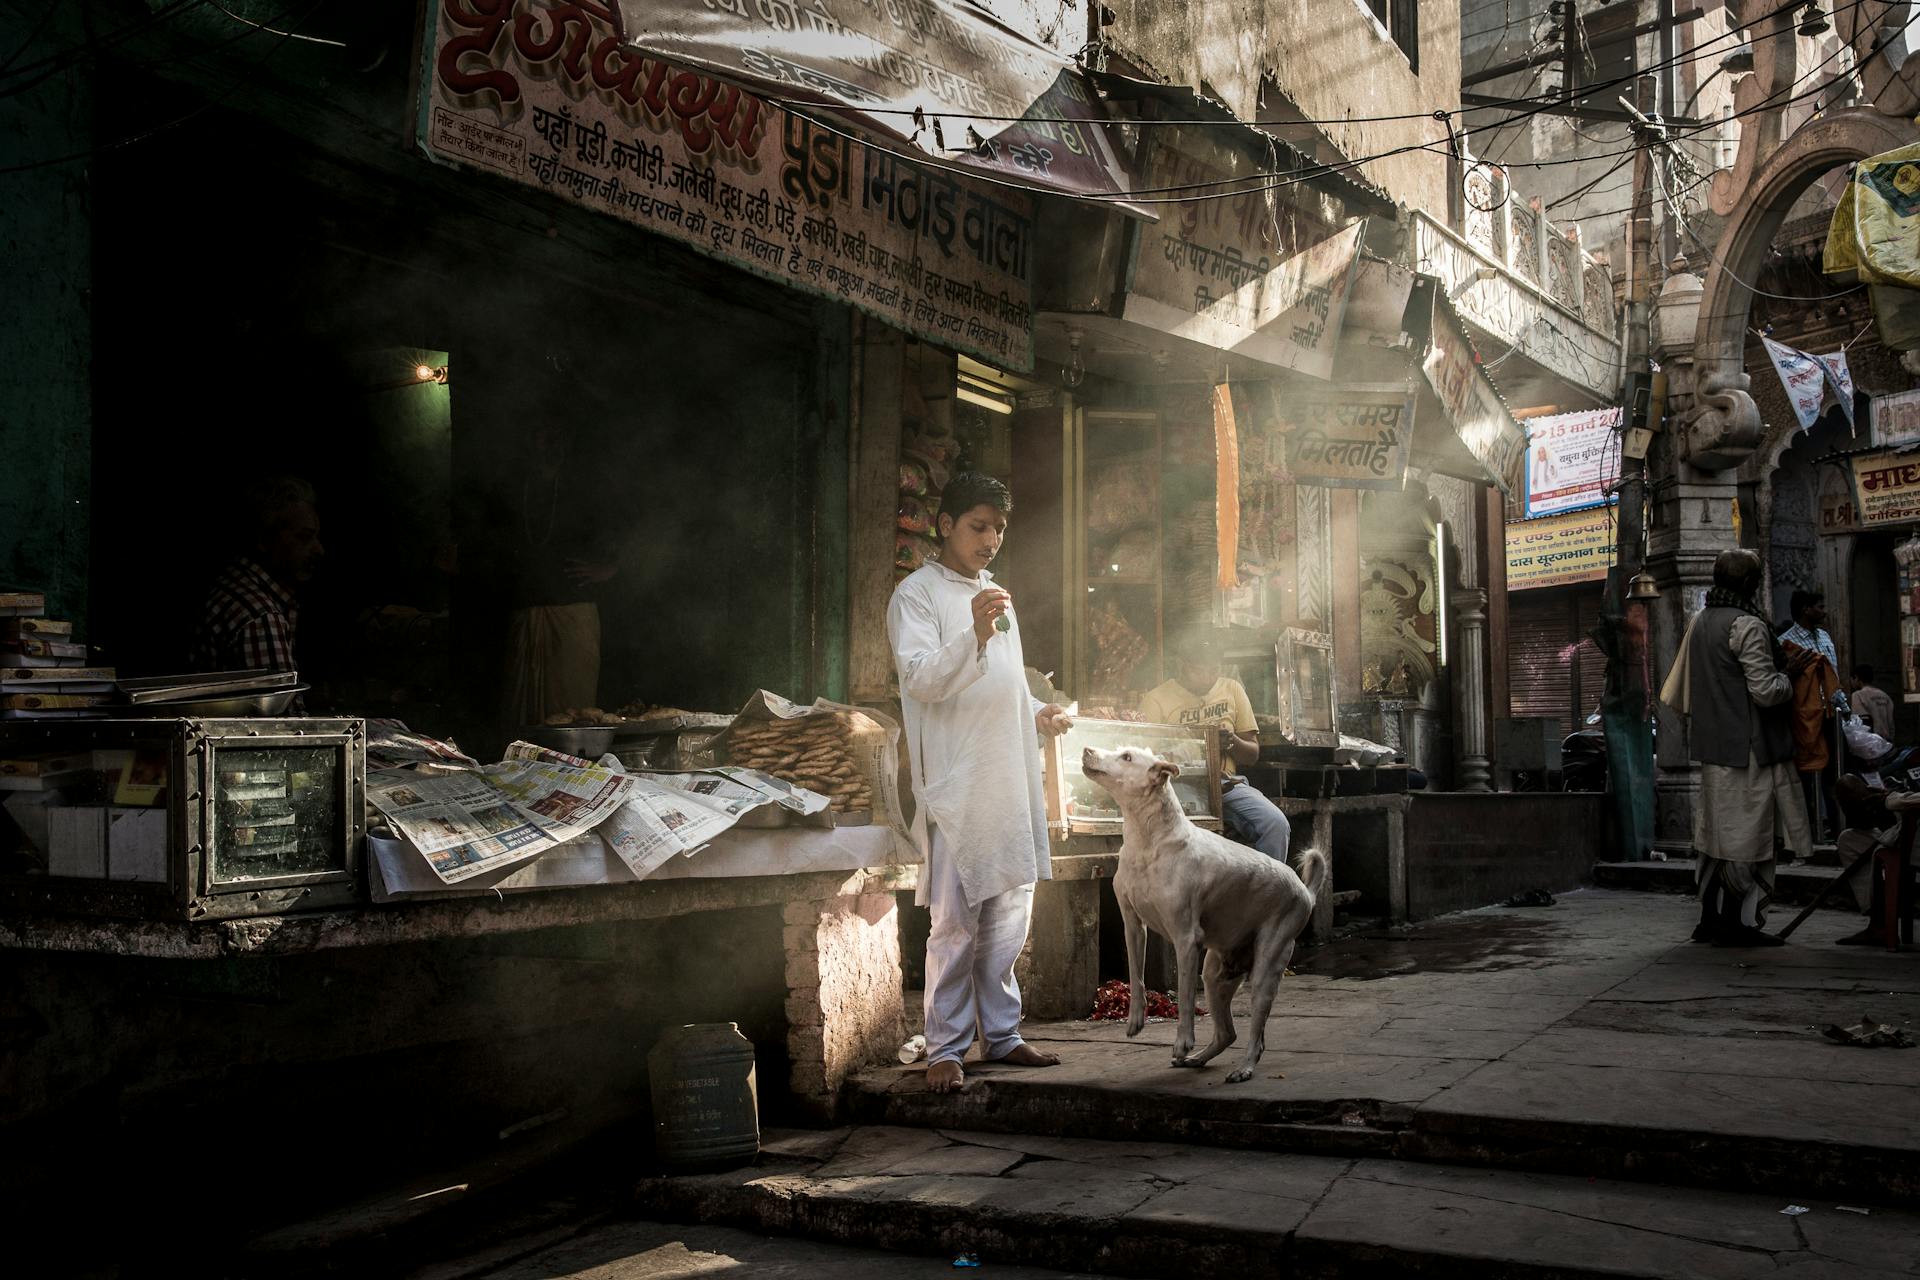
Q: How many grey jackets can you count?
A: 1